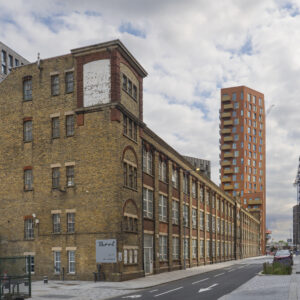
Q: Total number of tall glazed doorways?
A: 1